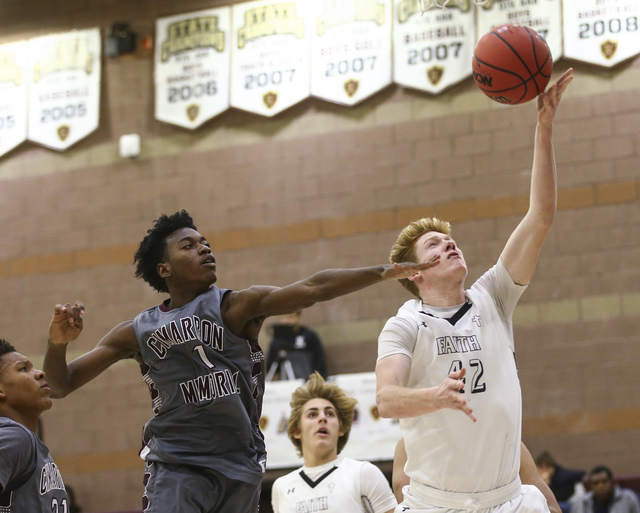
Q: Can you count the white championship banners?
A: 8